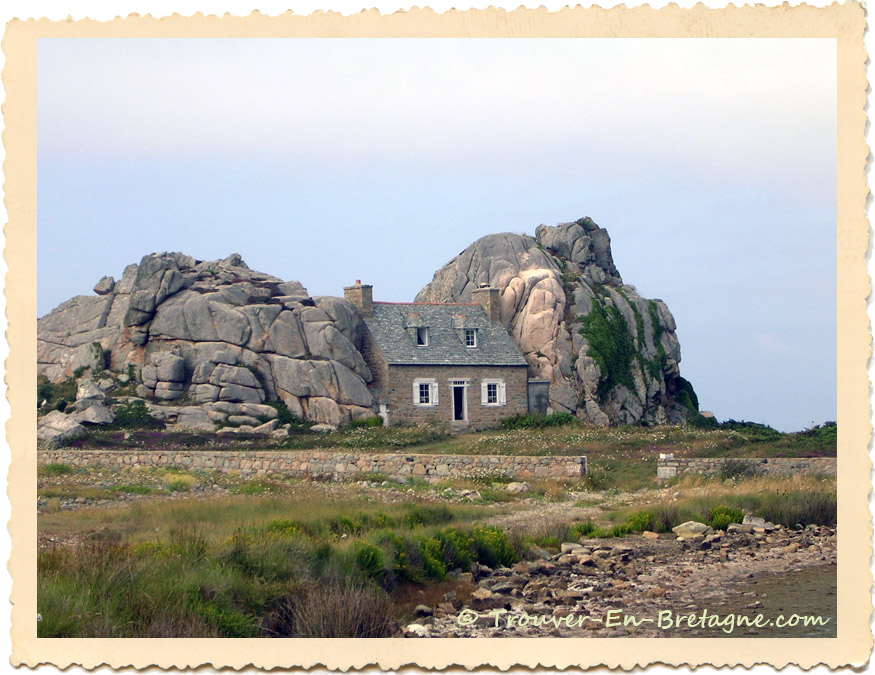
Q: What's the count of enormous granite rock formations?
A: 2